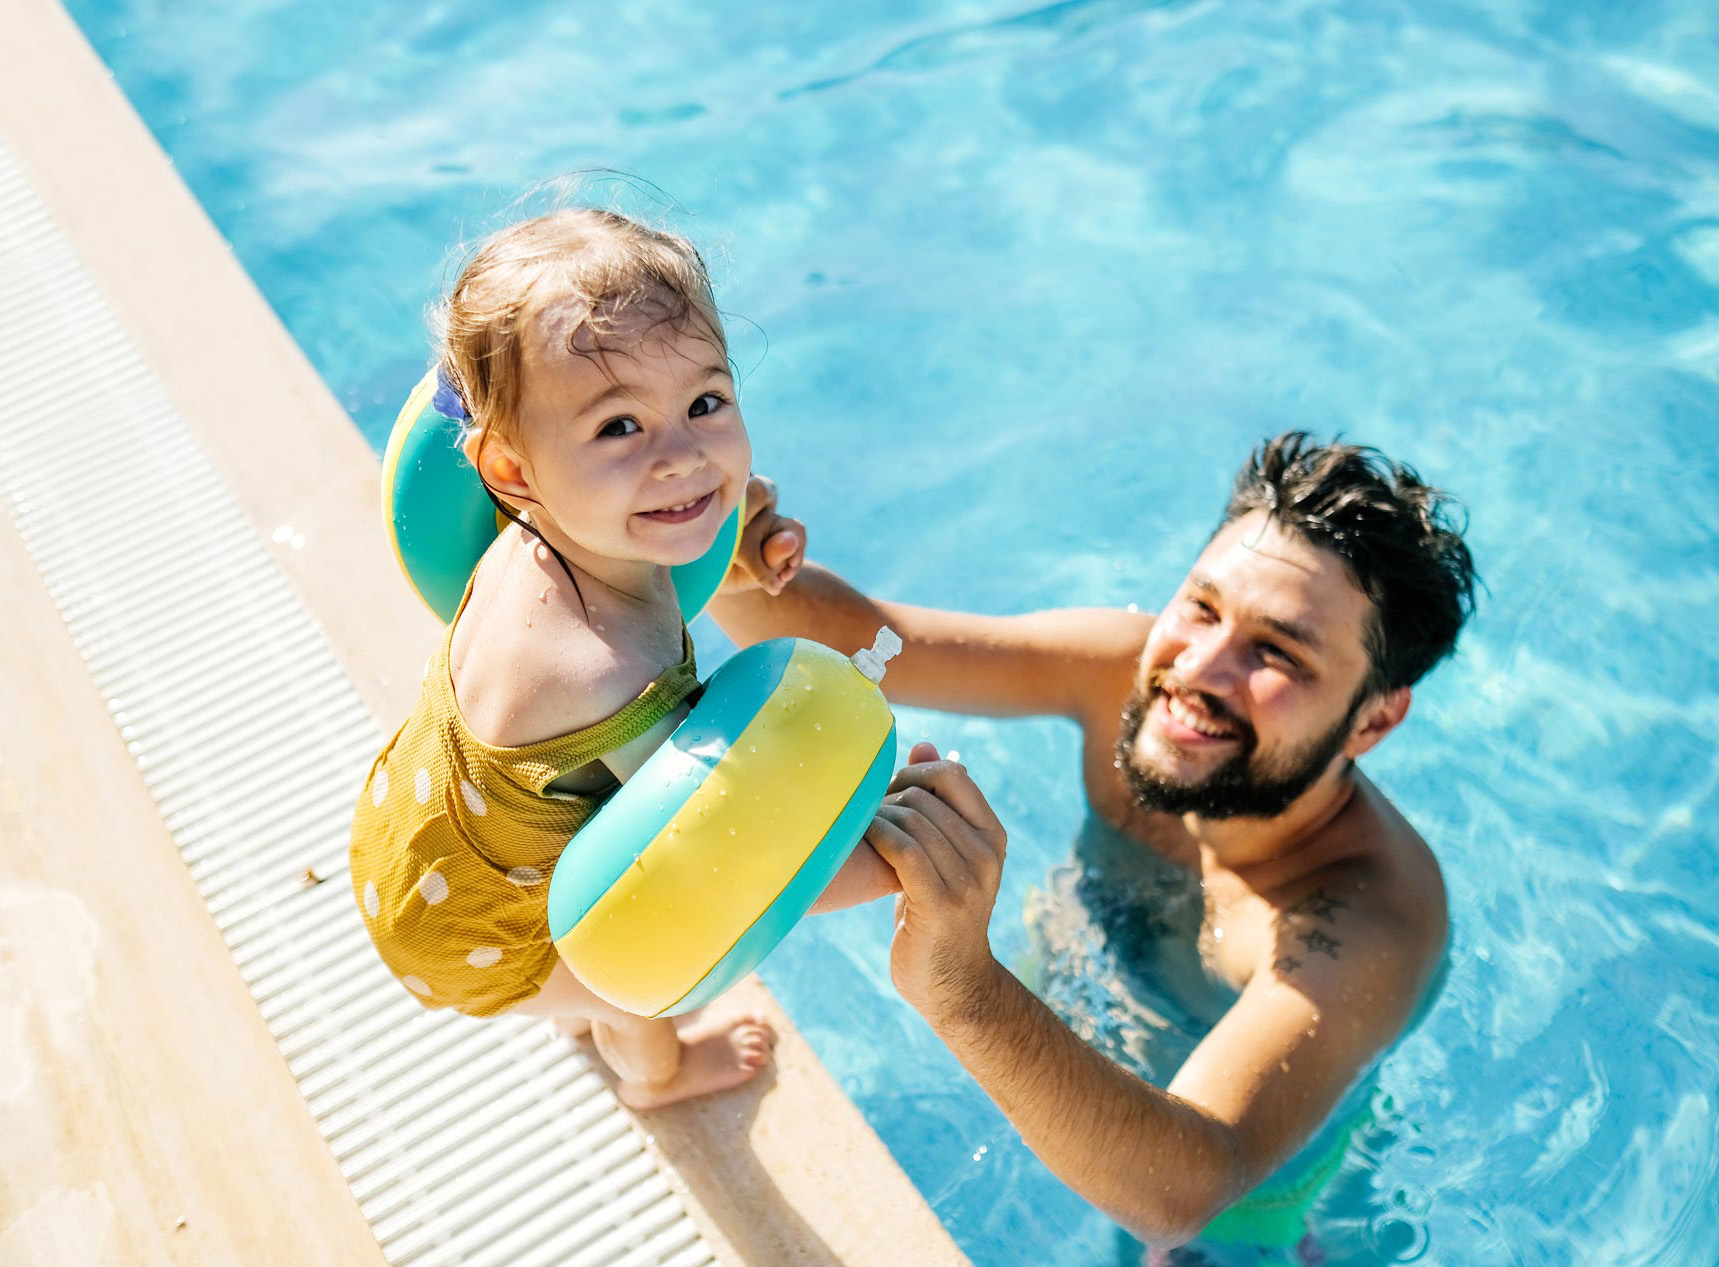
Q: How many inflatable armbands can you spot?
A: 2